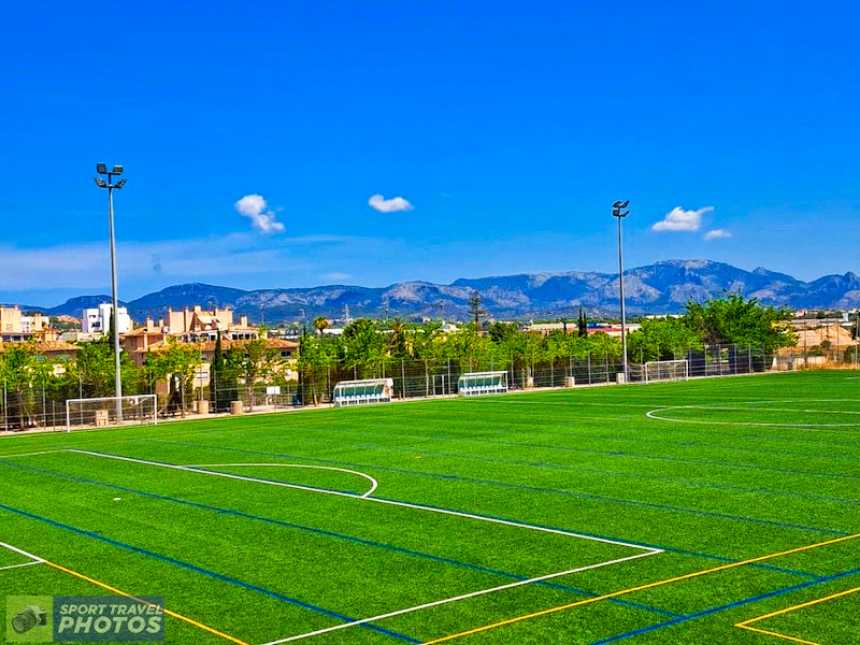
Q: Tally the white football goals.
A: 2